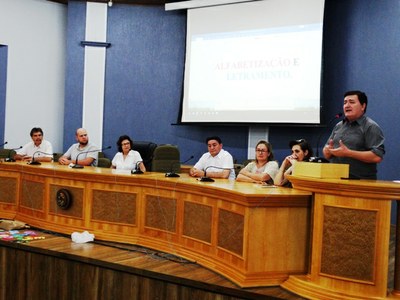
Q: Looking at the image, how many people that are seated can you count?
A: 6